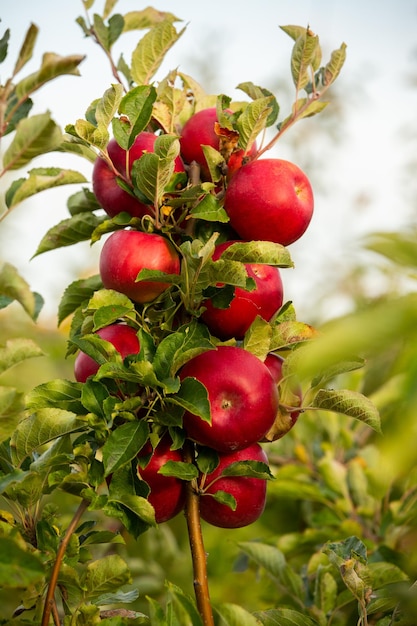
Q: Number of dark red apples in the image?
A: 10